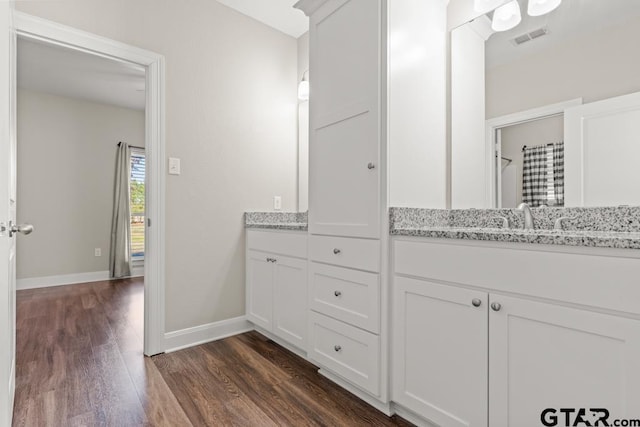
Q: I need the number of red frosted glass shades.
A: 0